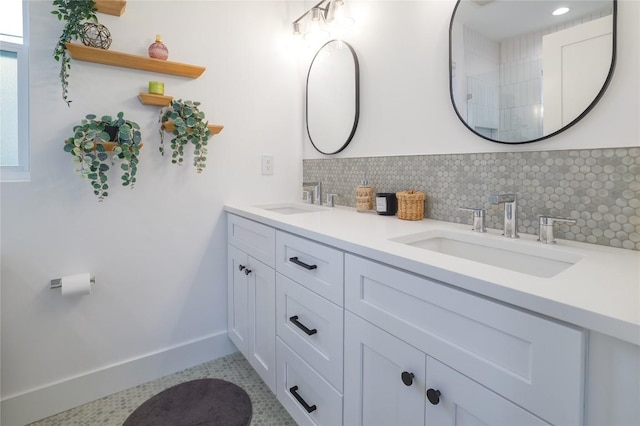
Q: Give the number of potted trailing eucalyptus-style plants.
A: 2